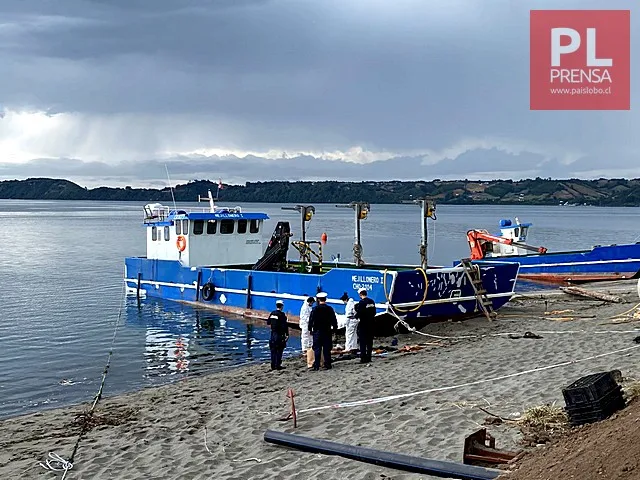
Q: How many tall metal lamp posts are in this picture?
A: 3